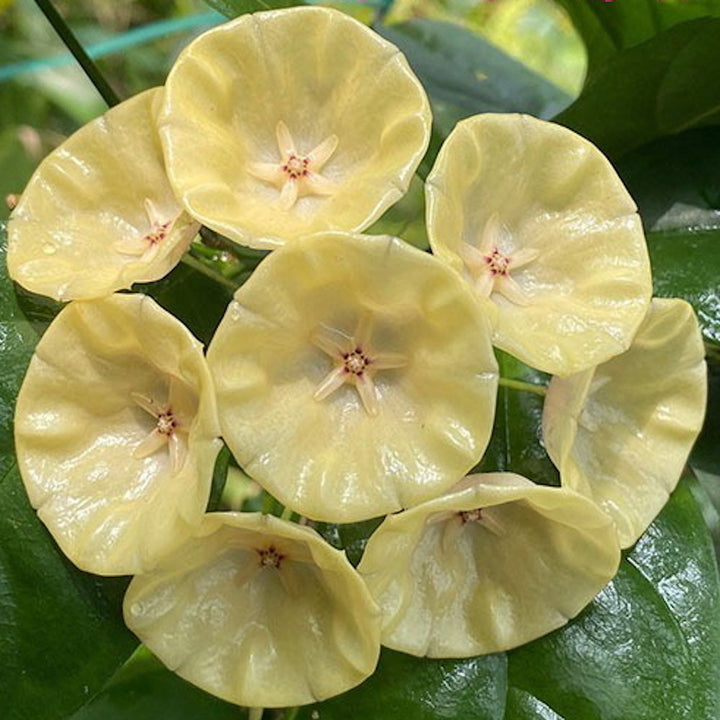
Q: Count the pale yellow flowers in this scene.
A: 8